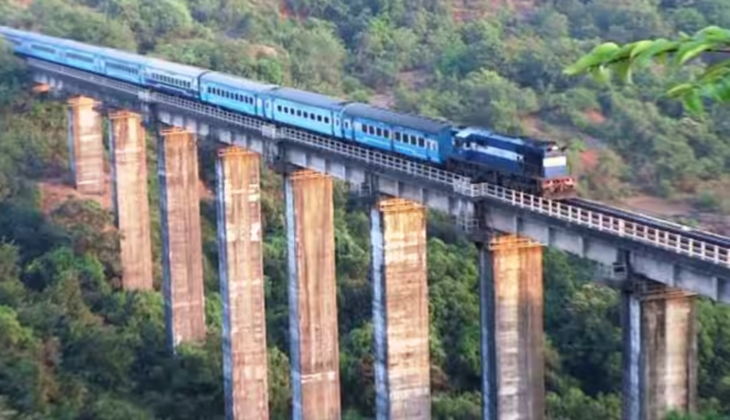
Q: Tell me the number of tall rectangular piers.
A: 8